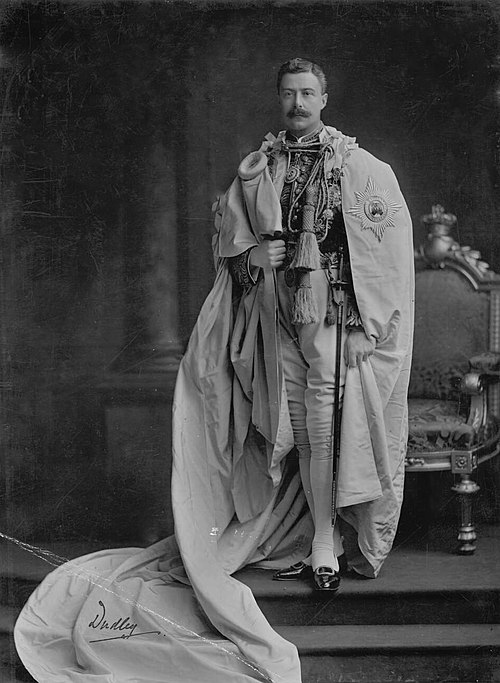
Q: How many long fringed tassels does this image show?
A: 2